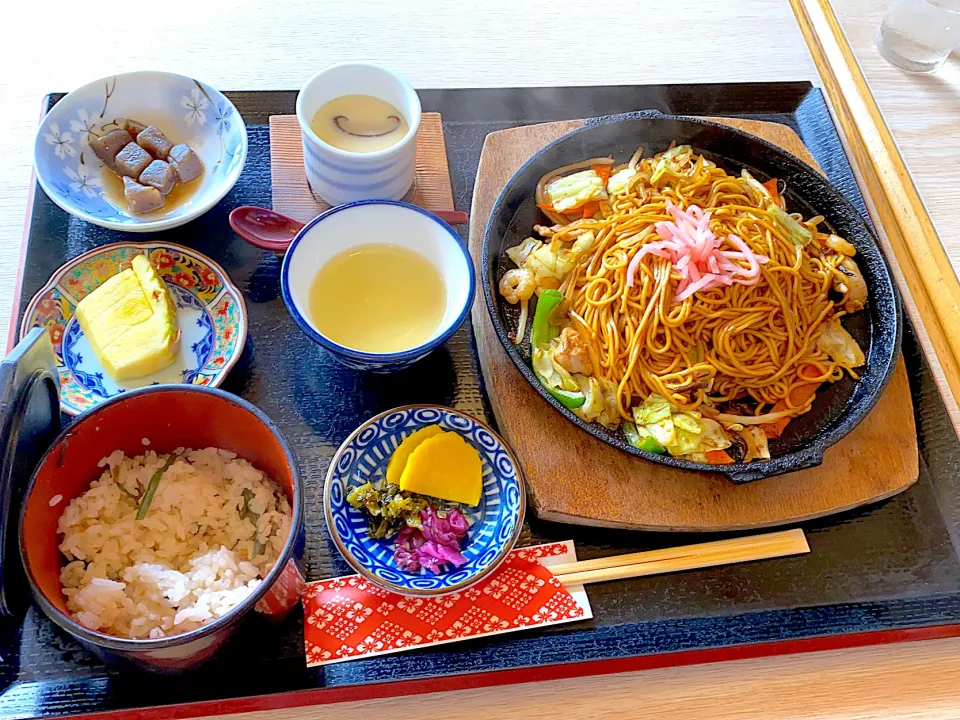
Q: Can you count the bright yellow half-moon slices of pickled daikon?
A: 2